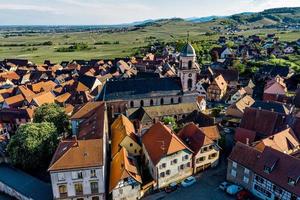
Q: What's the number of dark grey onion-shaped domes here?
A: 1